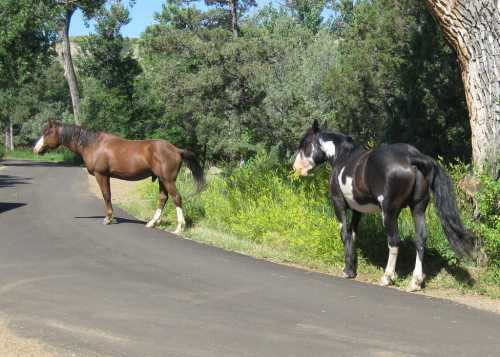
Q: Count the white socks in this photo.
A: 4